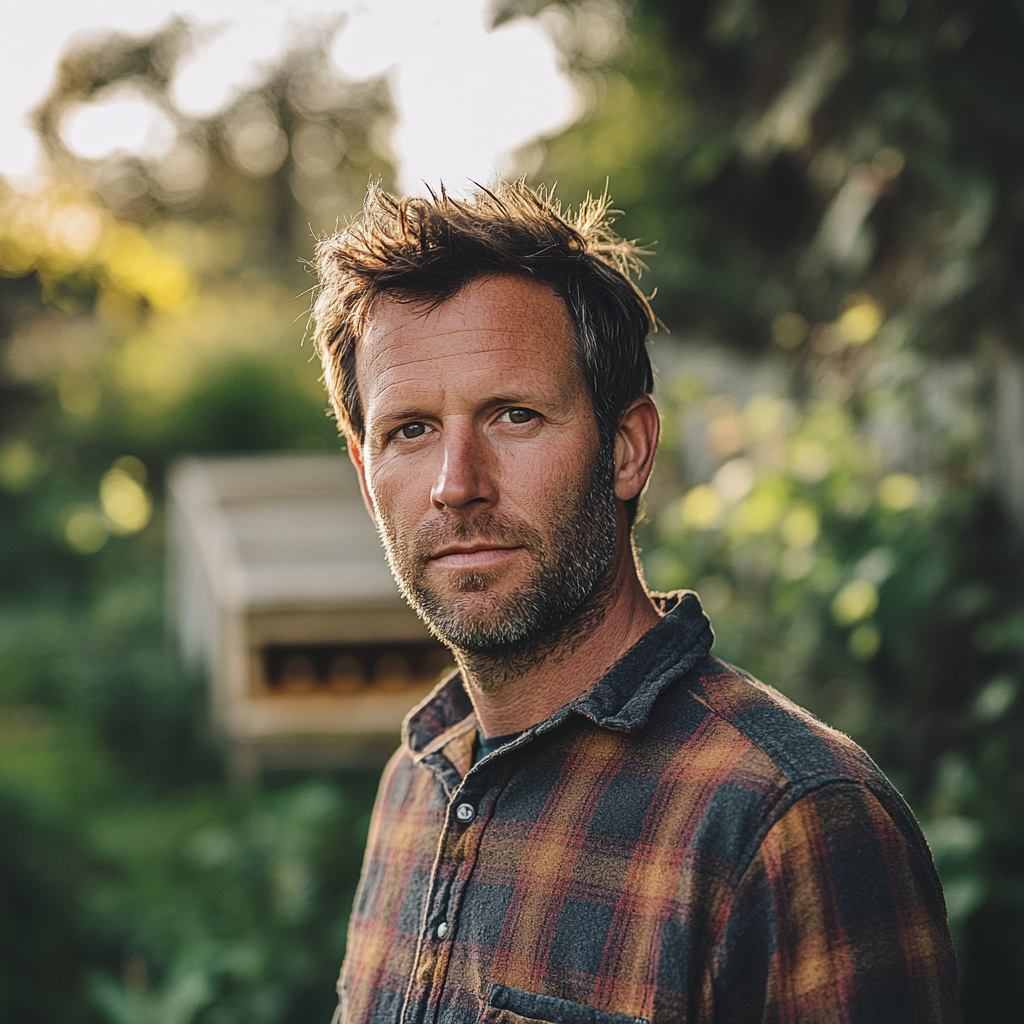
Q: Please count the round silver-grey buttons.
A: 2